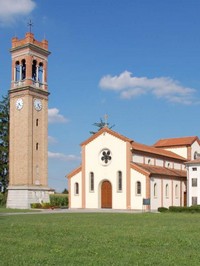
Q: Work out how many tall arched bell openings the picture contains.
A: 4